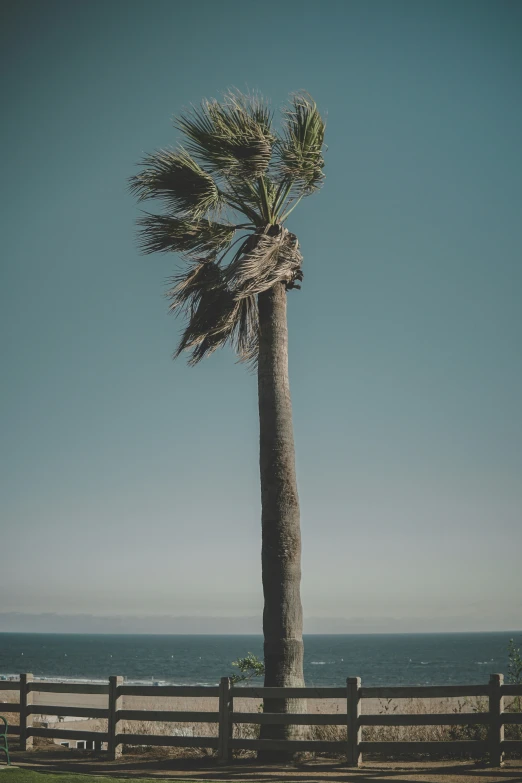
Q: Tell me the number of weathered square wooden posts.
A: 5